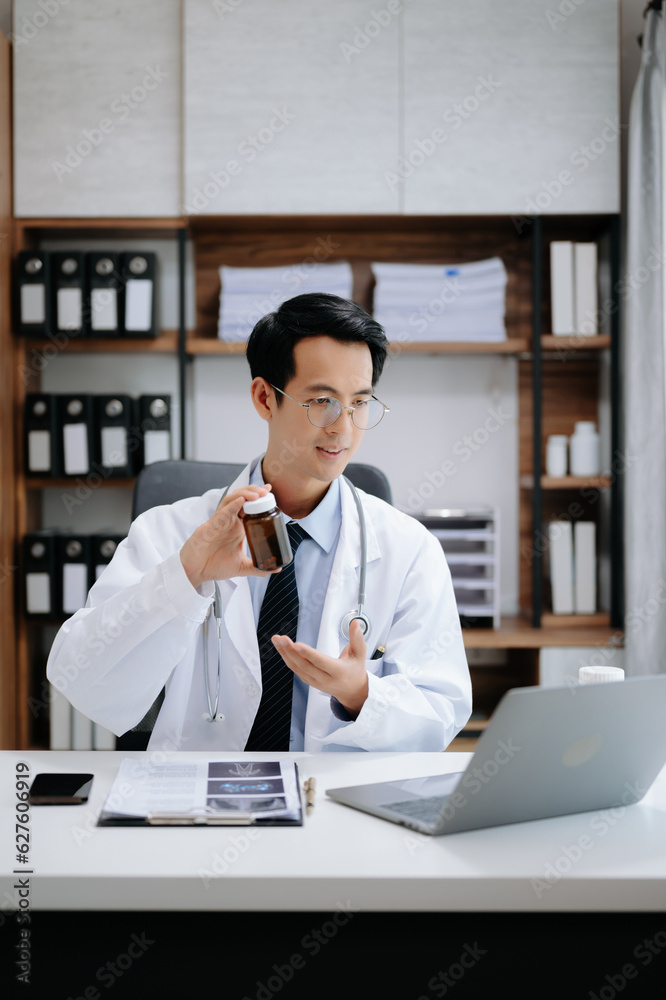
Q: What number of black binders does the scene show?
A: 11